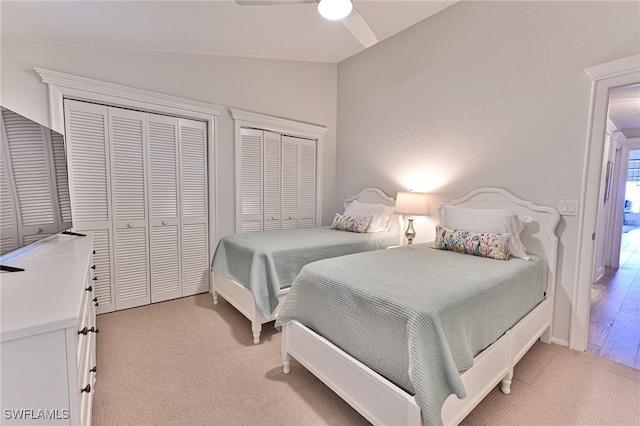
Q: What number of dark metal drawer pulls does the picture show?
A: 11